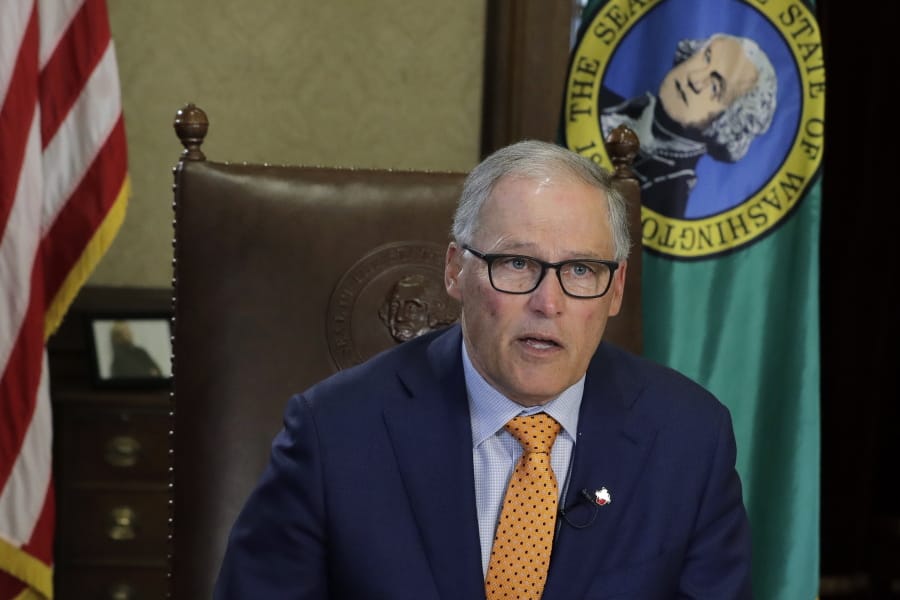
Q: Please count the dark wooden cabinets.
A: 1